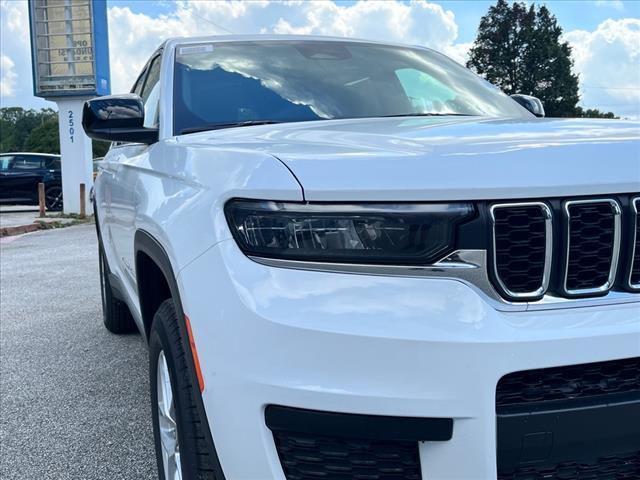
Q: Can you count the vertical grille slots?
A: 3